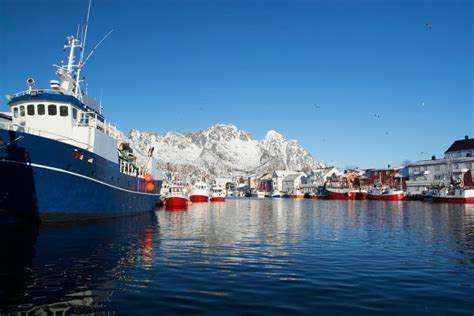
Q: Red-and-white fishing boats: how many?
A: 6